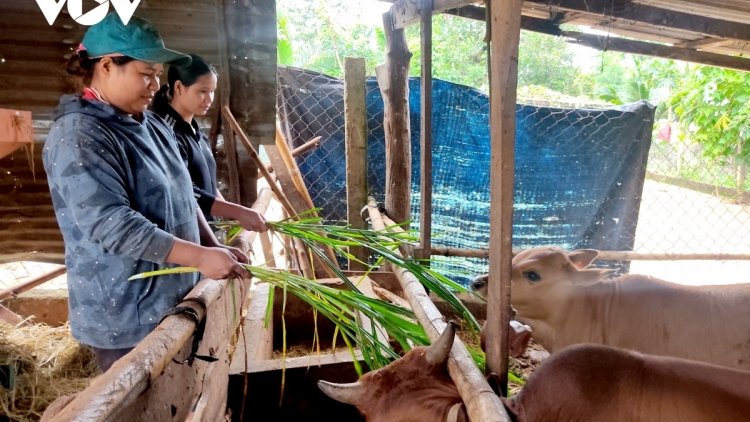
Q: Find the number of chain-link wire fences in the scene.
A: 1